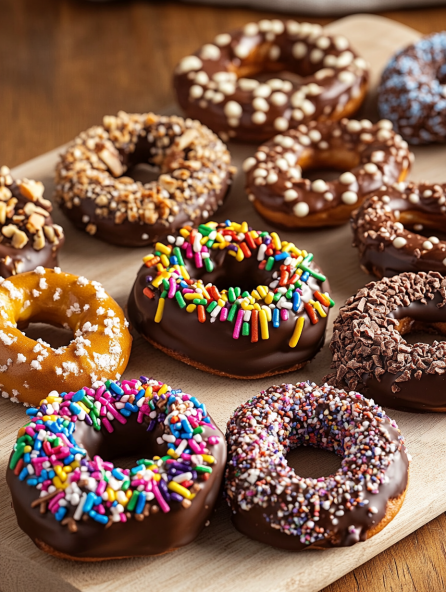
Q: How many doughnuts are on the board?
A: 11